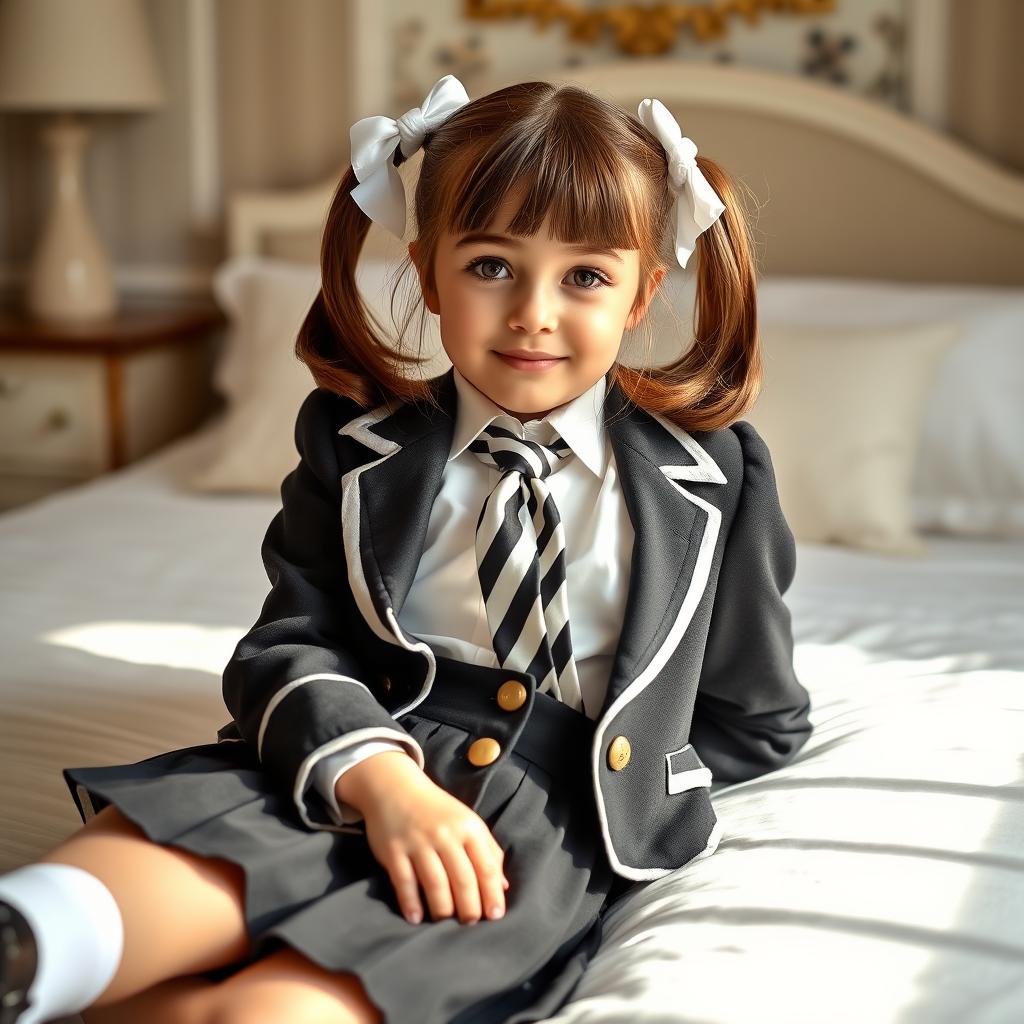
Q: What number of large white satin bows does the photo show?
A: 2